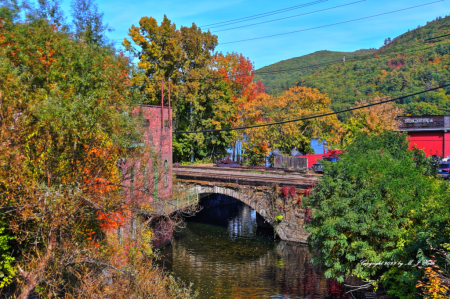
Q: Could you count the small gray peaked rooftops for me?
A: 2